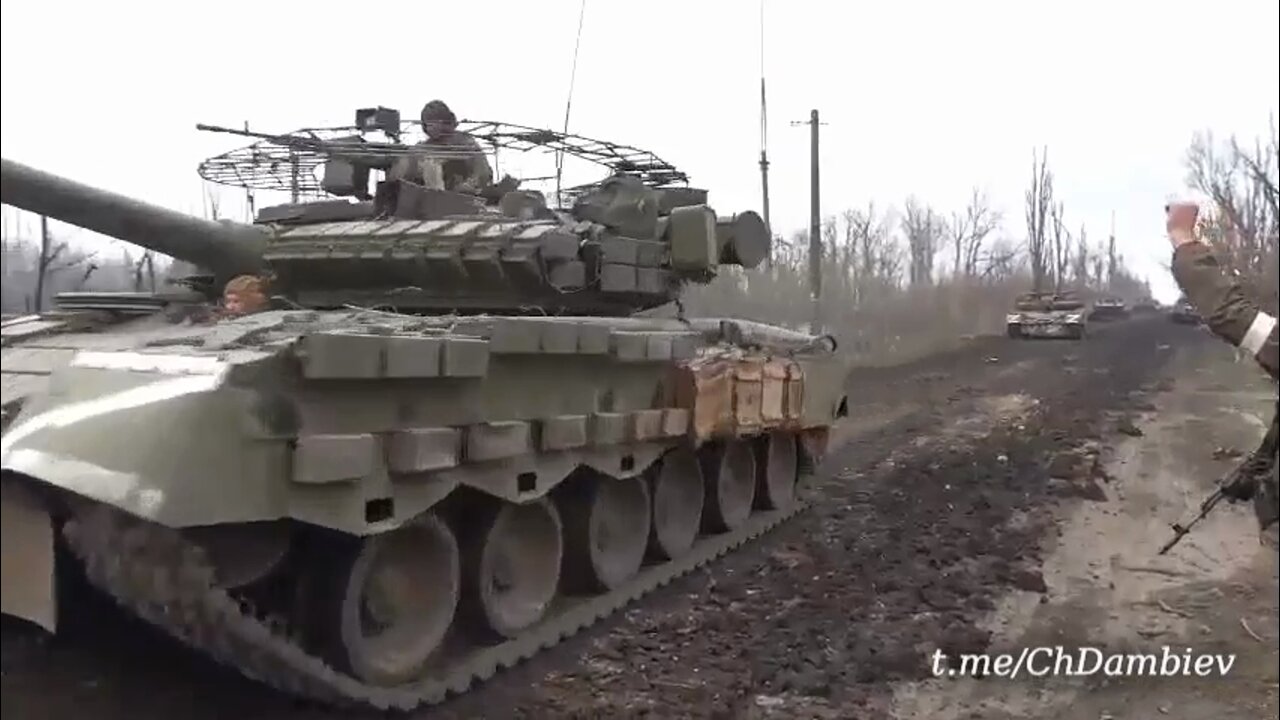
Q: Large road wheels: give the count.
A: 6